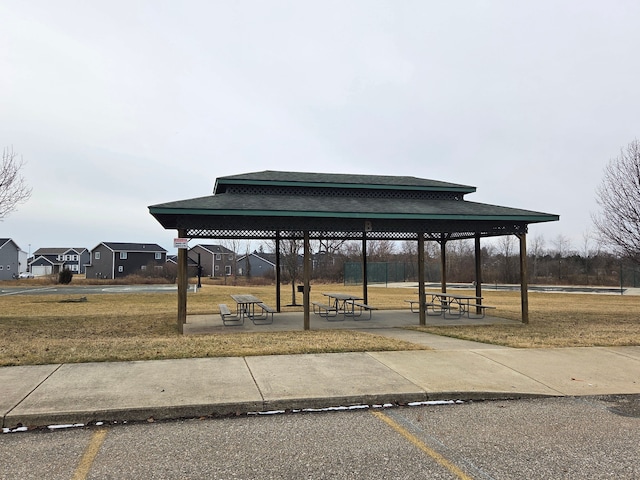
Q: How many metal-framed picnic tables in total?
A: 3